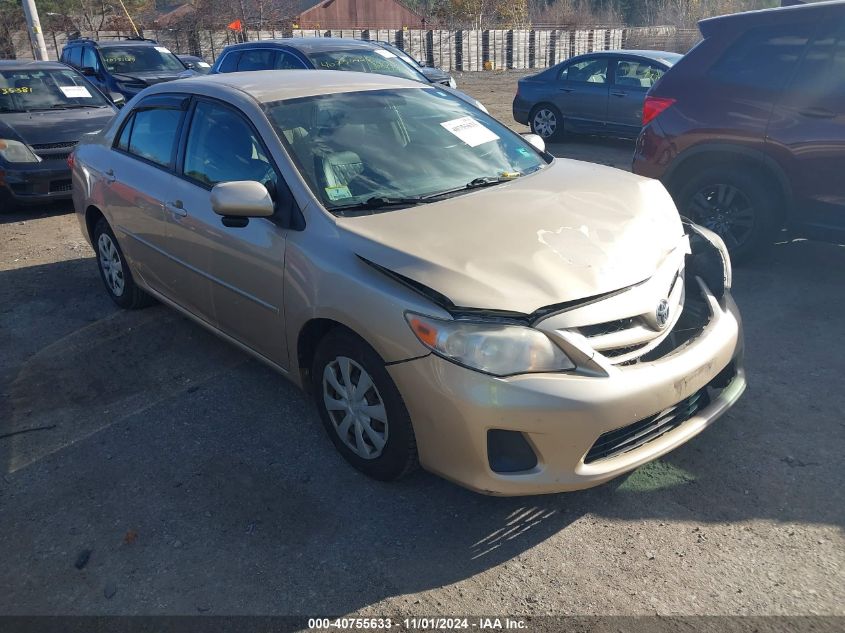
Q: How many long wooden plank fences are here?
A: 1